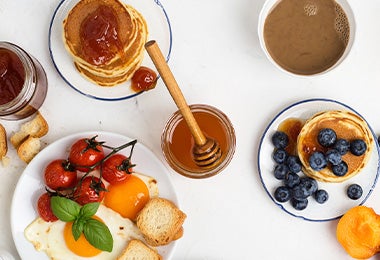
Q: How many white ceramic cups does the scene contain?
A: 1